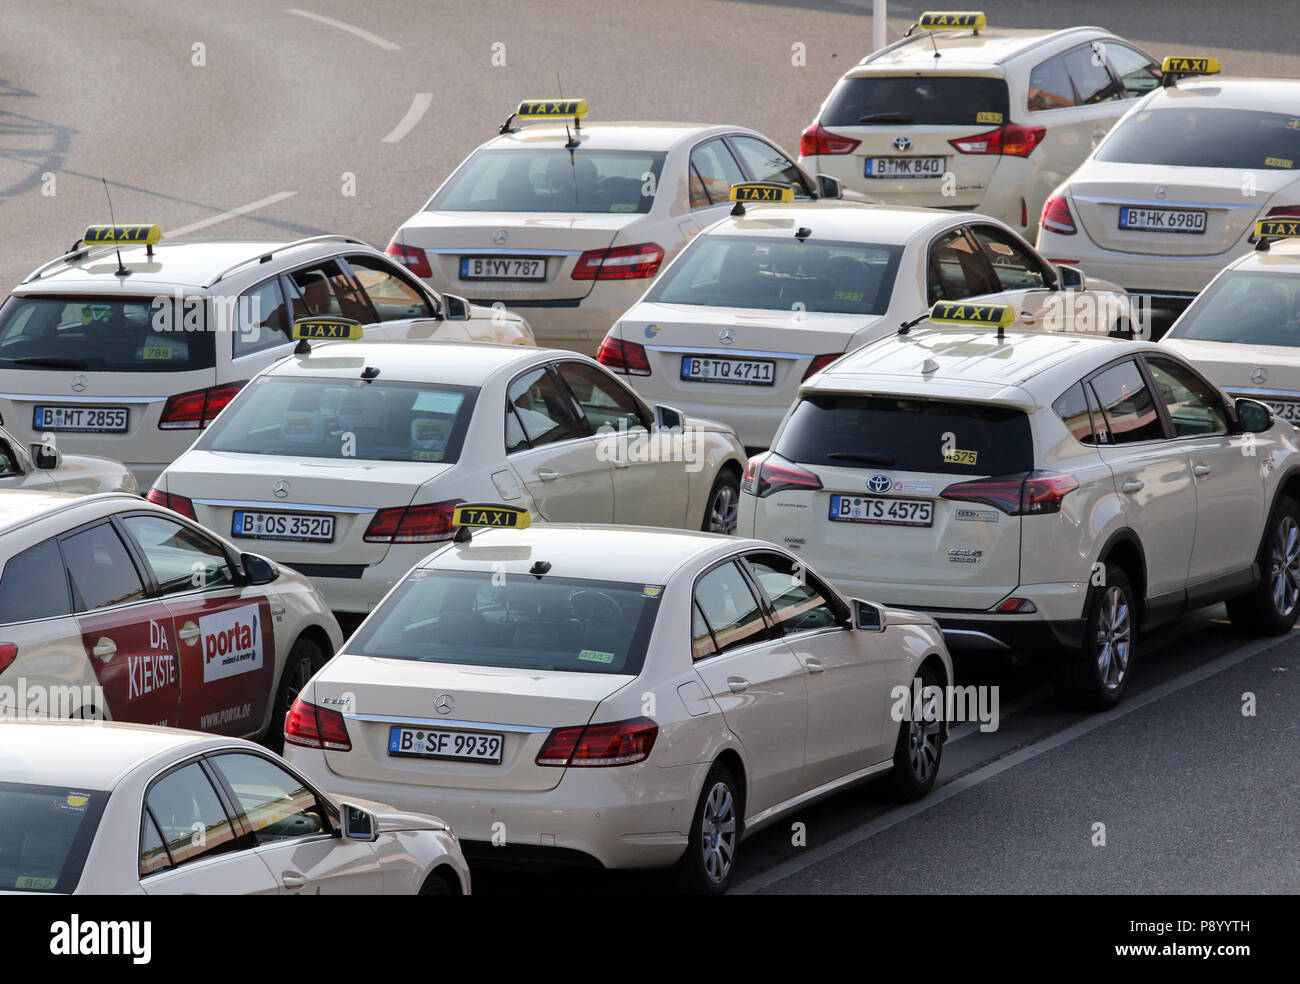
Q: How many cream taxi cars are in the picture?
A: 12